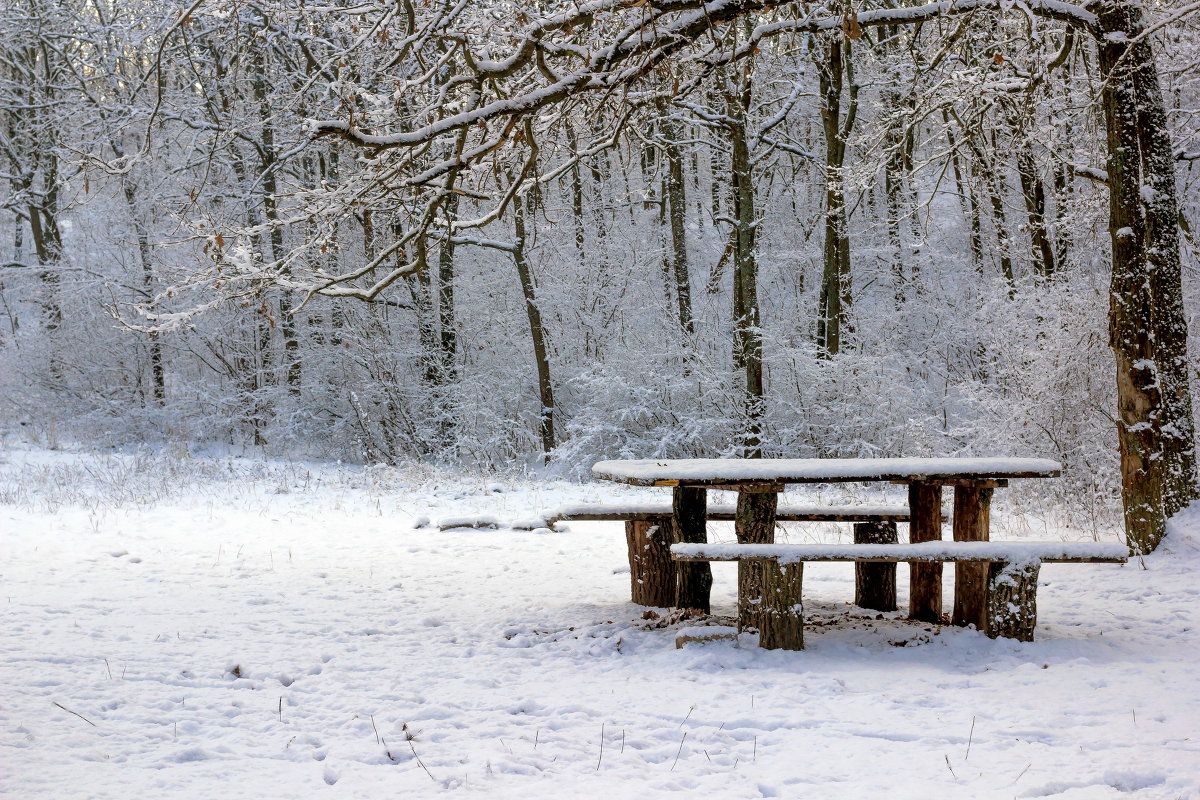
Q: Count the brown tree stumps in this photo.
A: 8